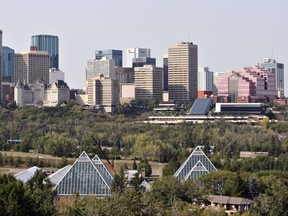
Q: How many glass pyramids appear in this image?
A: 4